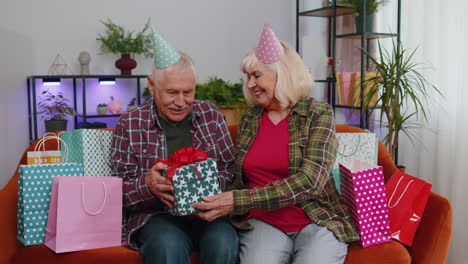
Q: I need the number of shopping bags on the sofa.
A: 7